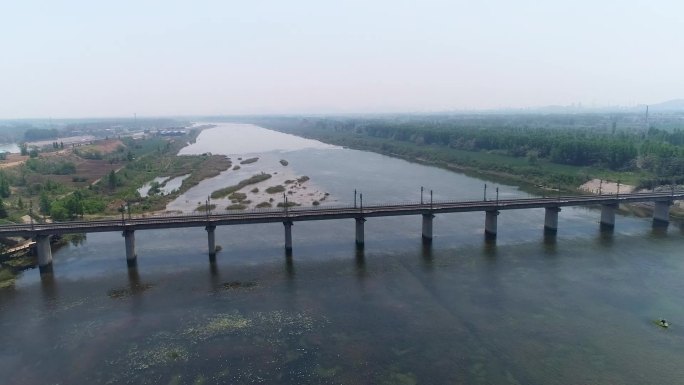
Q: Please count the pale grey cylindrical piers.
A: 10